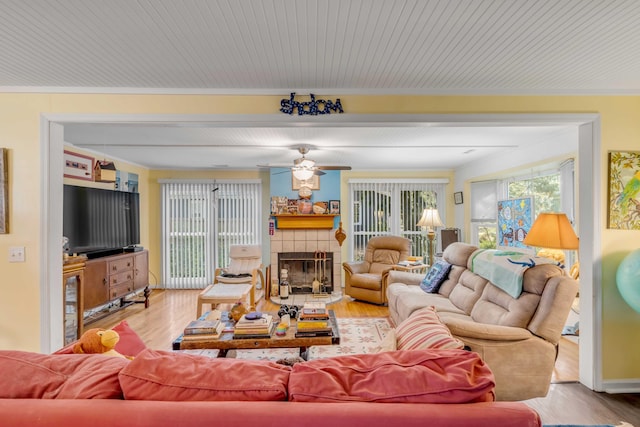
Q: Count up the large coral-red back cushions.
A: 3